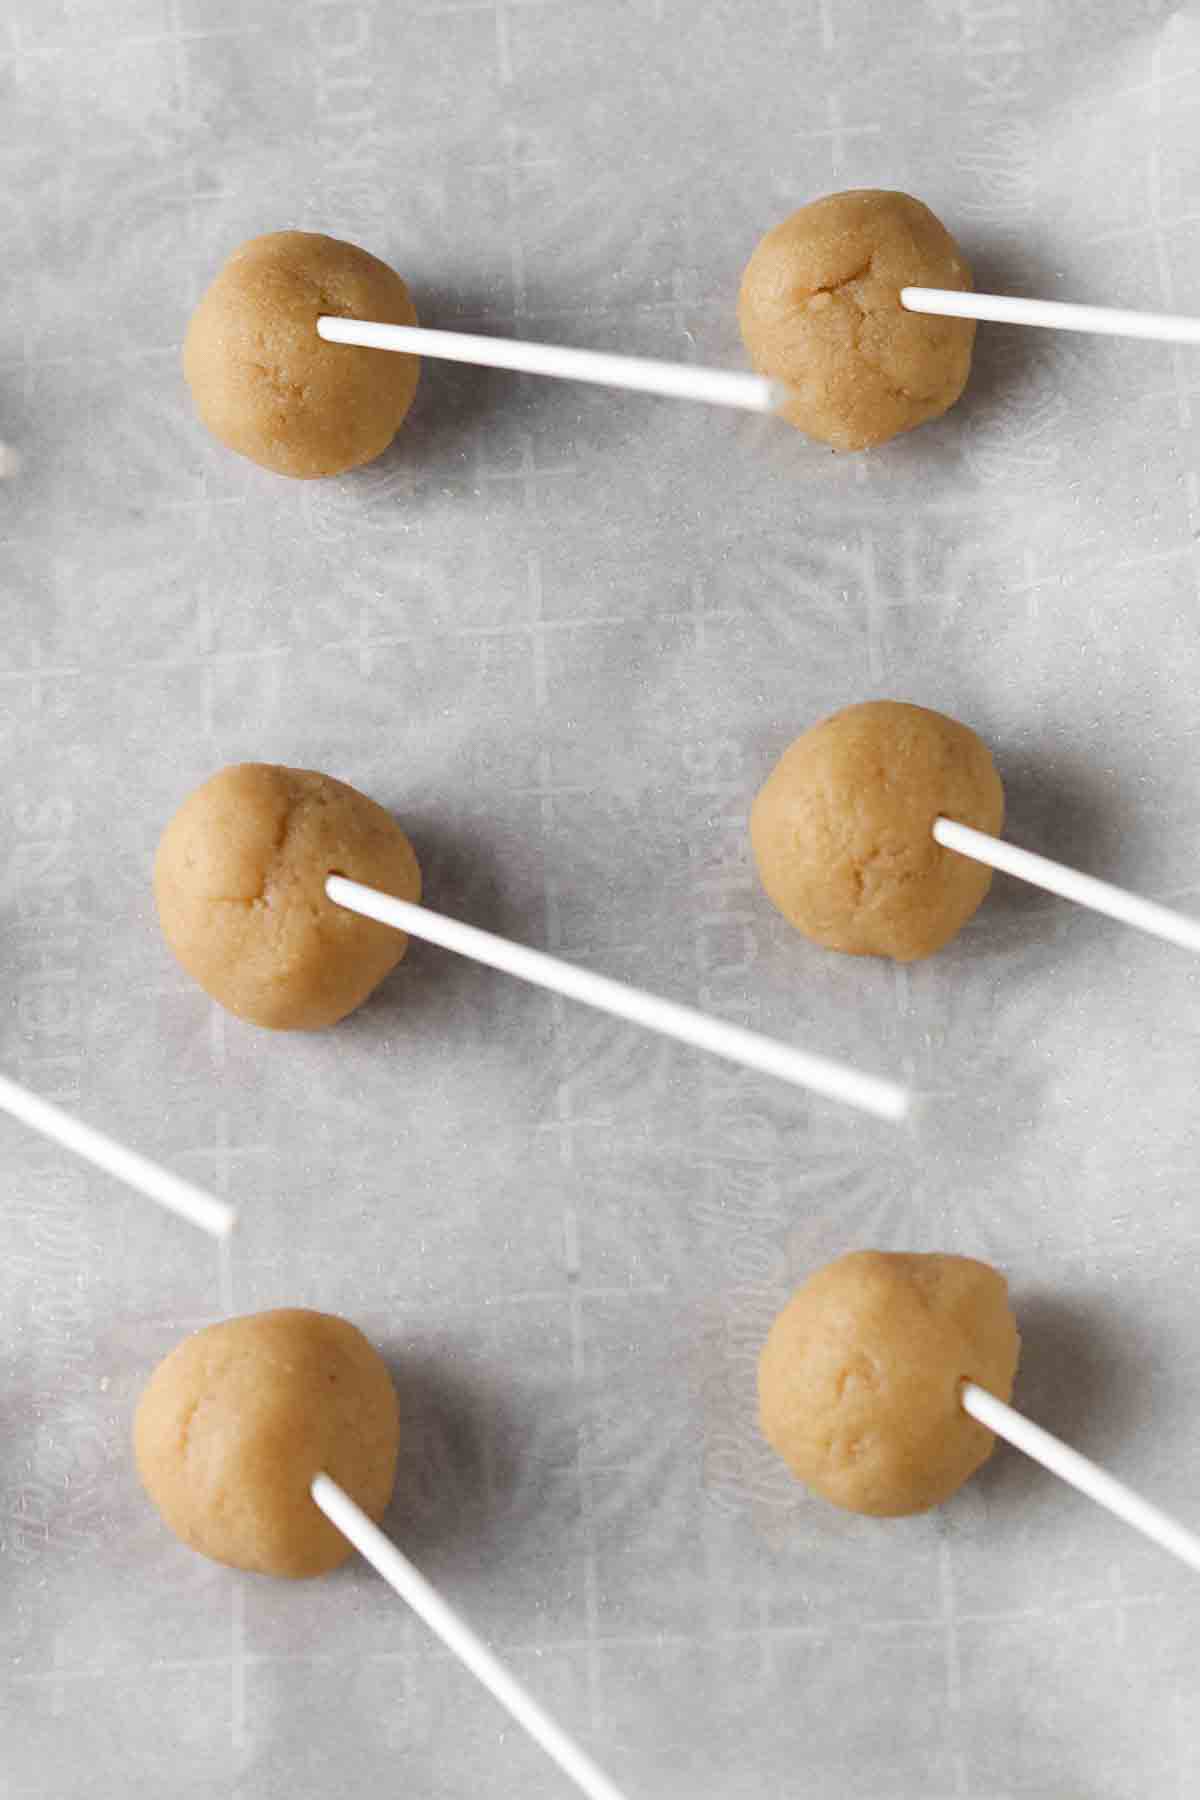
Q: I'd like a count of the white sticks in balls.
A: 6